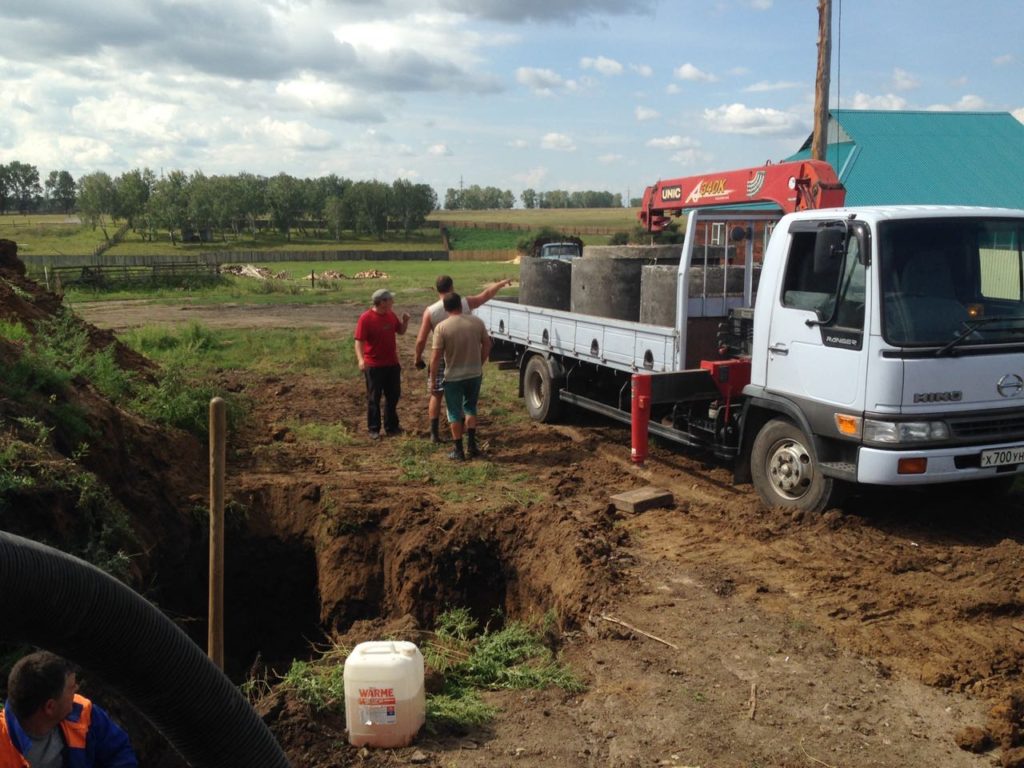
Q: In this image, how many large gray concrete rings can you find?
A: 3